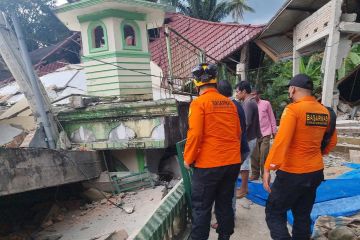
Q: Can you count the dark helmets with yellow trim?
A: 1